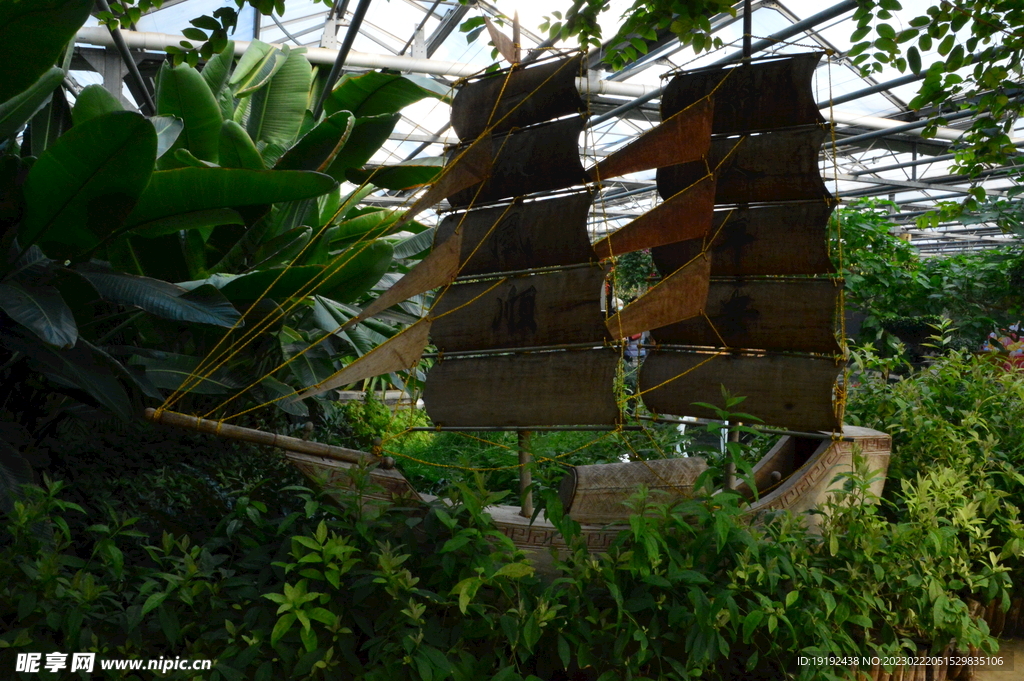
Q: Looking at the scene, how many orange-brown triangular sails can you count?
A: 6